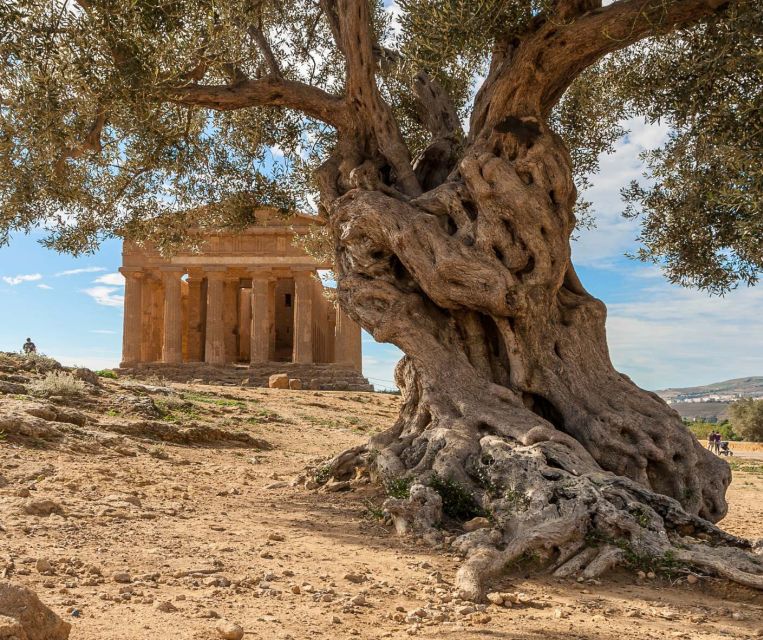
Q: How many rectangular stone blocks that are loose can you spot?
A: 2